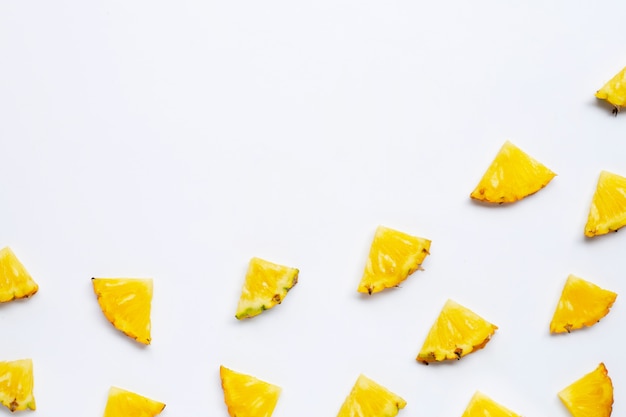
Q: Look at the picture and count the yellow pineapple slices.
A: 15